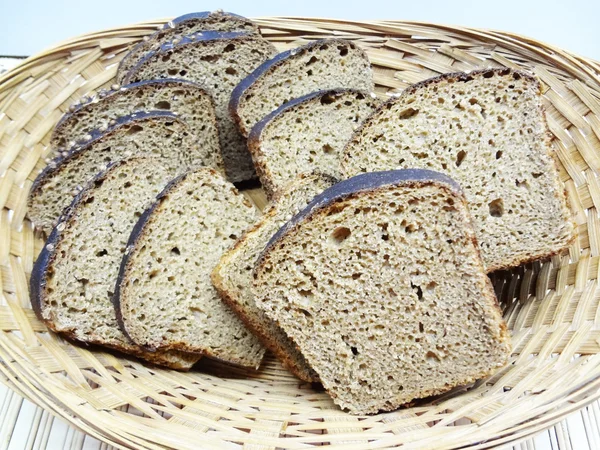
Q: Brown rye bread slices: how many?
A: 11